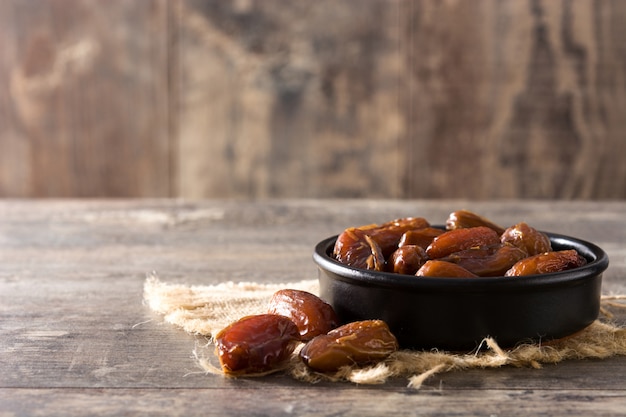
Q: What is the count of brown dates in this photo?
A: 13